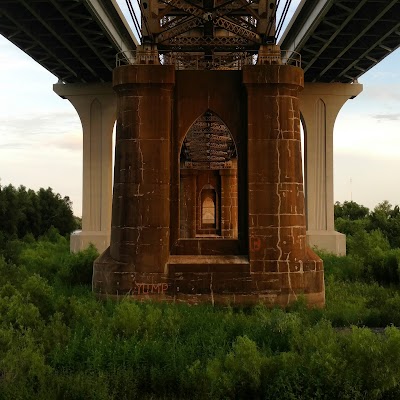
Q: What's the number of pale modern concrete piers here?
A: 2